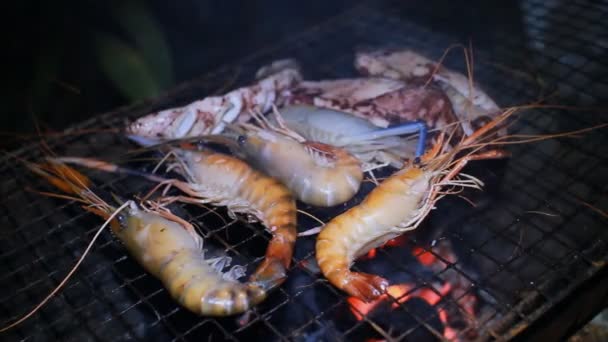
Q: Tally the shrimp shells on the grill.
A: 5